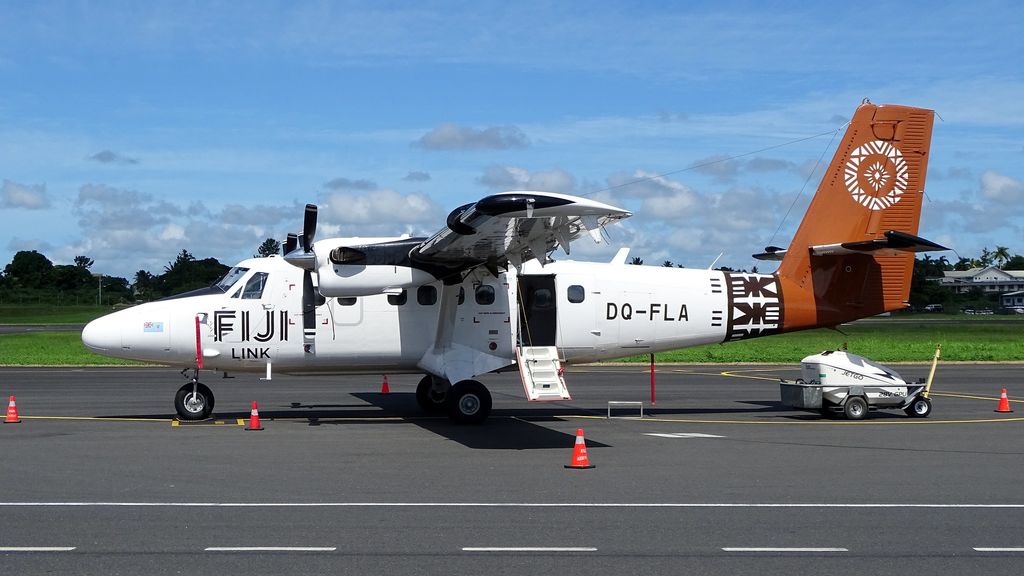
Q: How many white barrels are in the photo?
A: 0